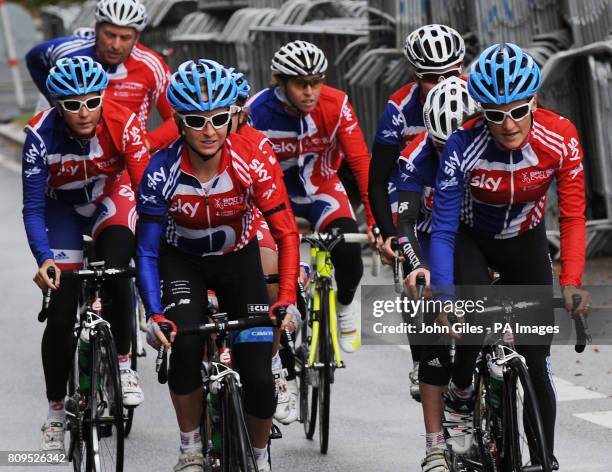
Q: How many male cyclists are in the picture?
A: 1